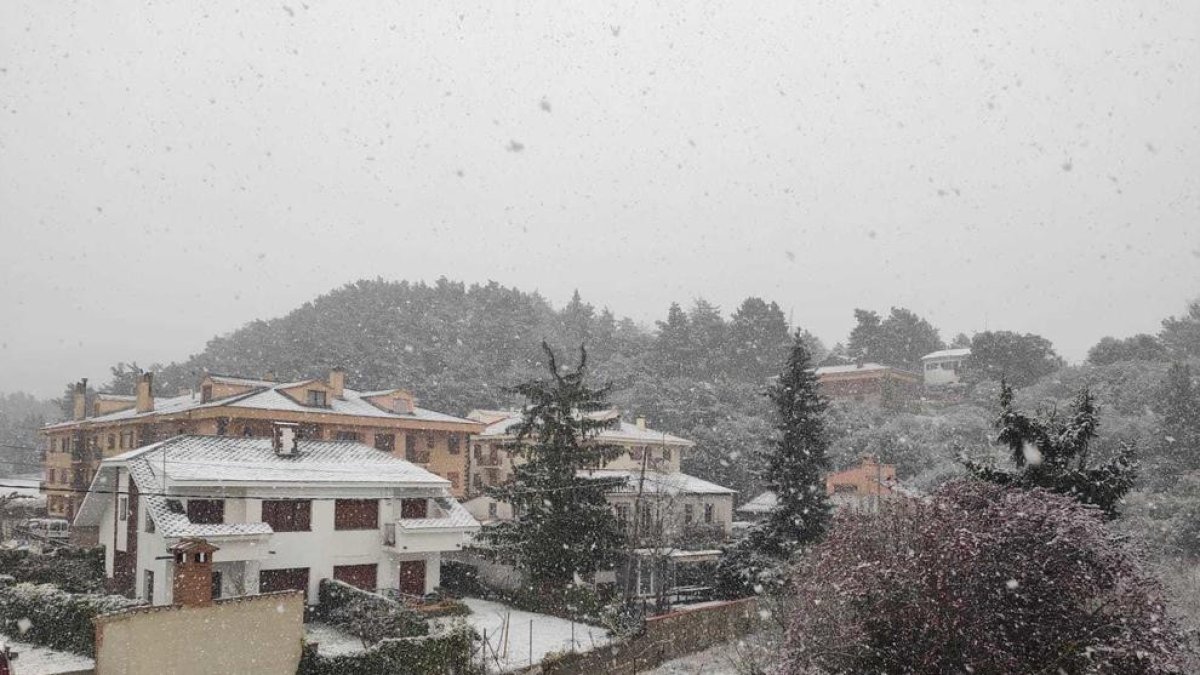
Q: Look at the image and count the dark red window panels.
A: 7